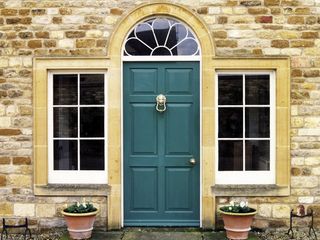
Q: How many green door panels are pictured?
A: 6